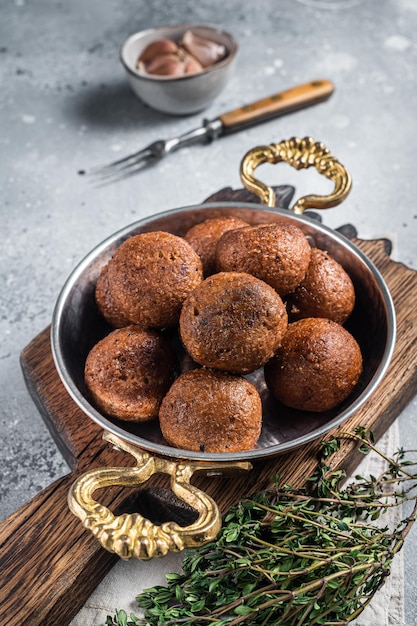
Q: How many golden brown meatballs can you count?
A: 8